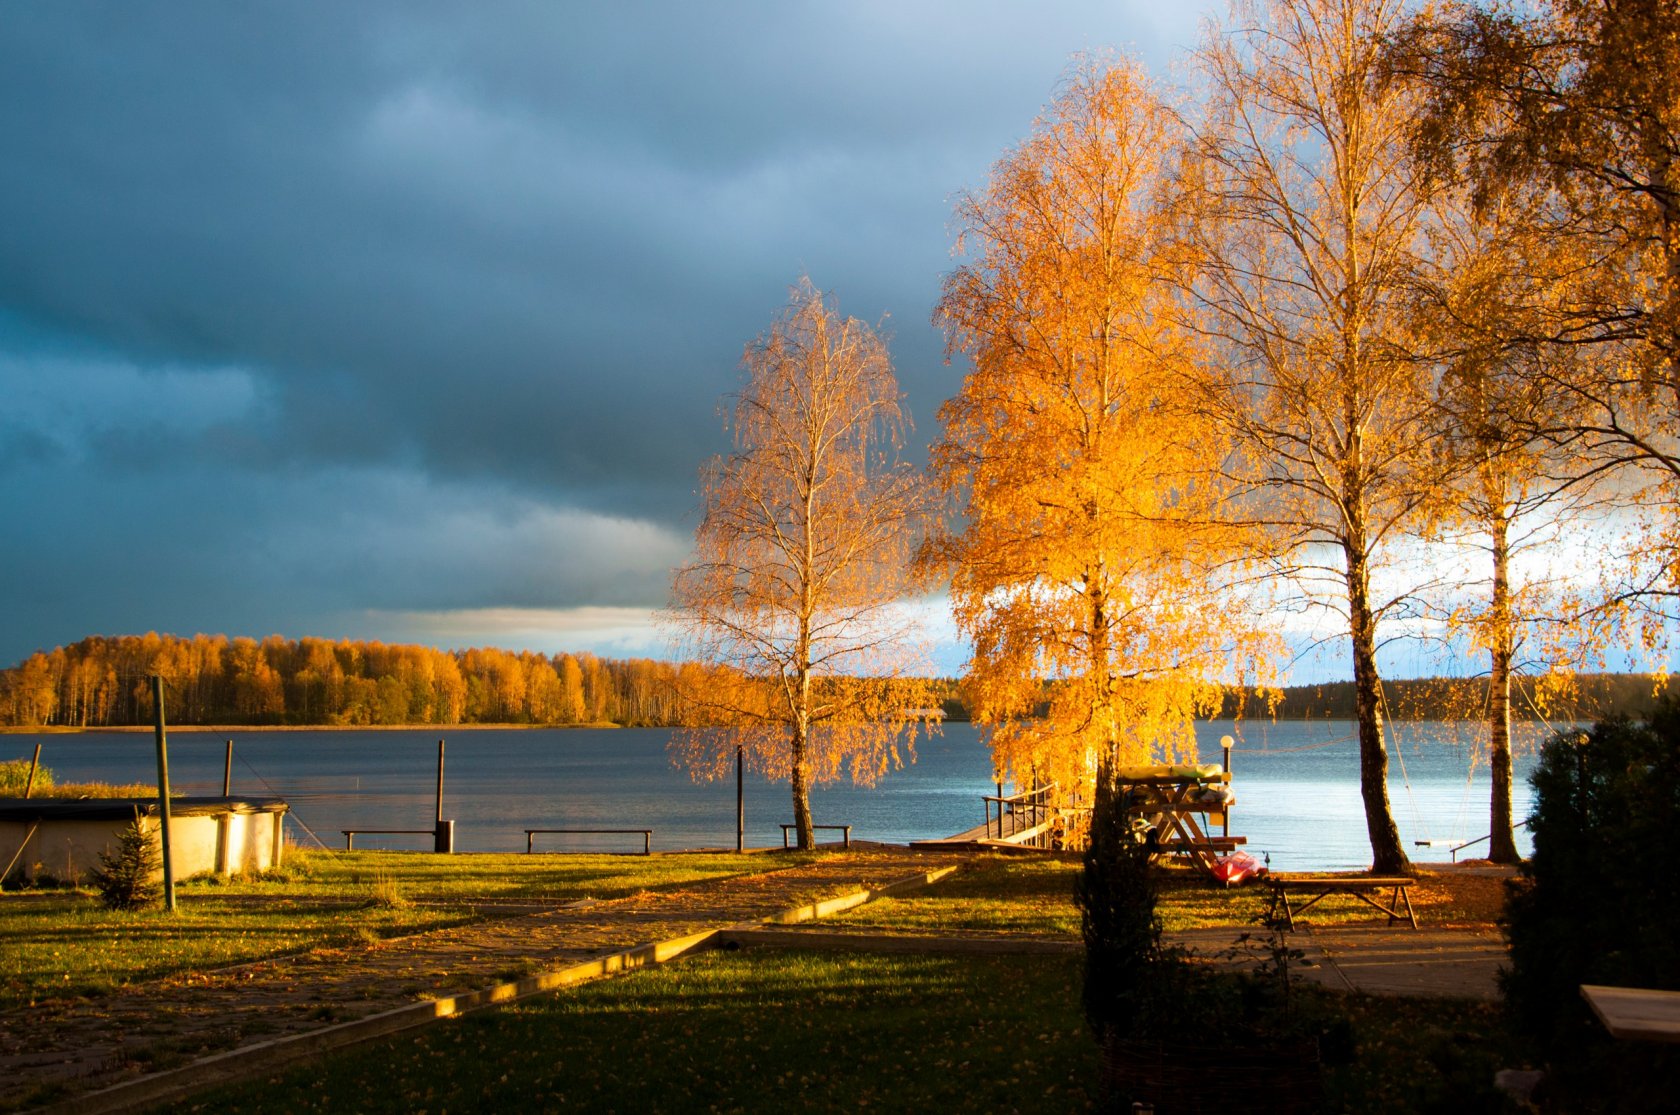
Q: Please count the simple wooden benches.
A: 4